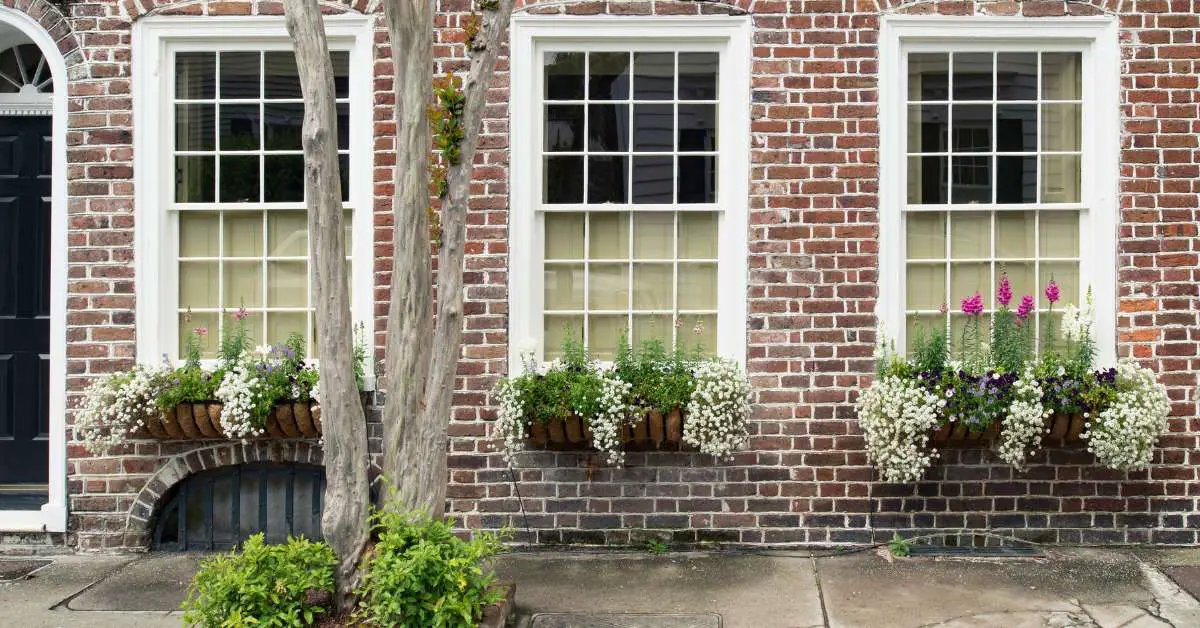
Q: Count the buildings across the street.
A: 2